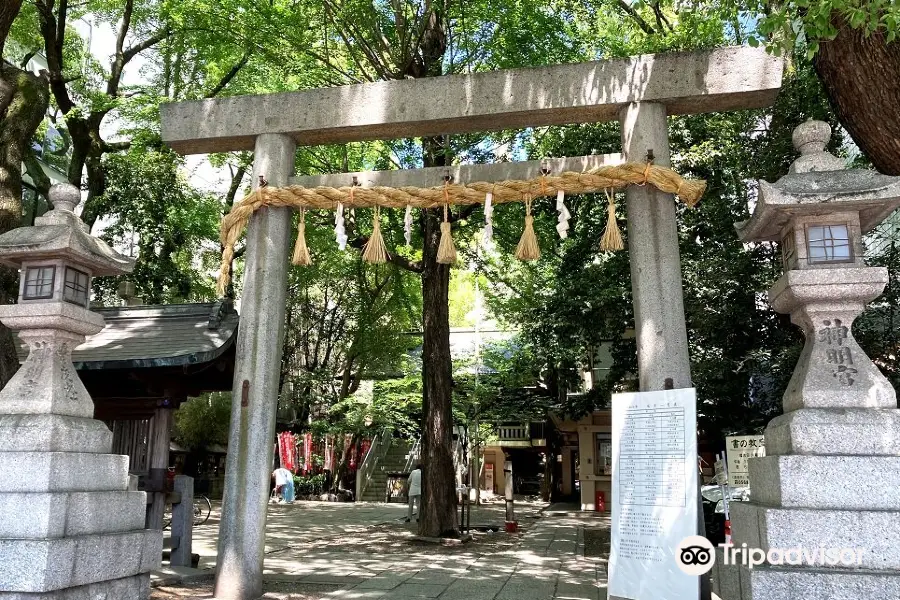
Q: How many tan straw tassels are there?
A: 5